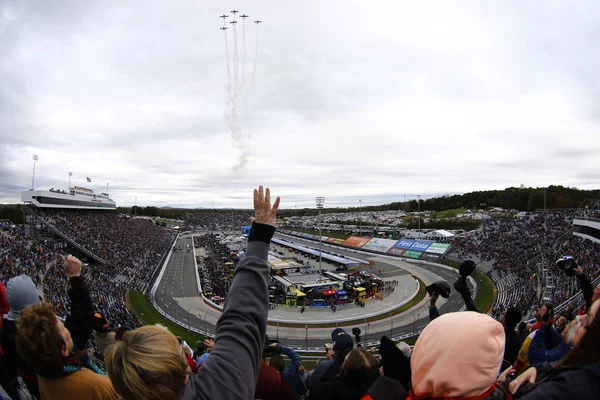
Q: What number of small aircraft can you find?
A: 6